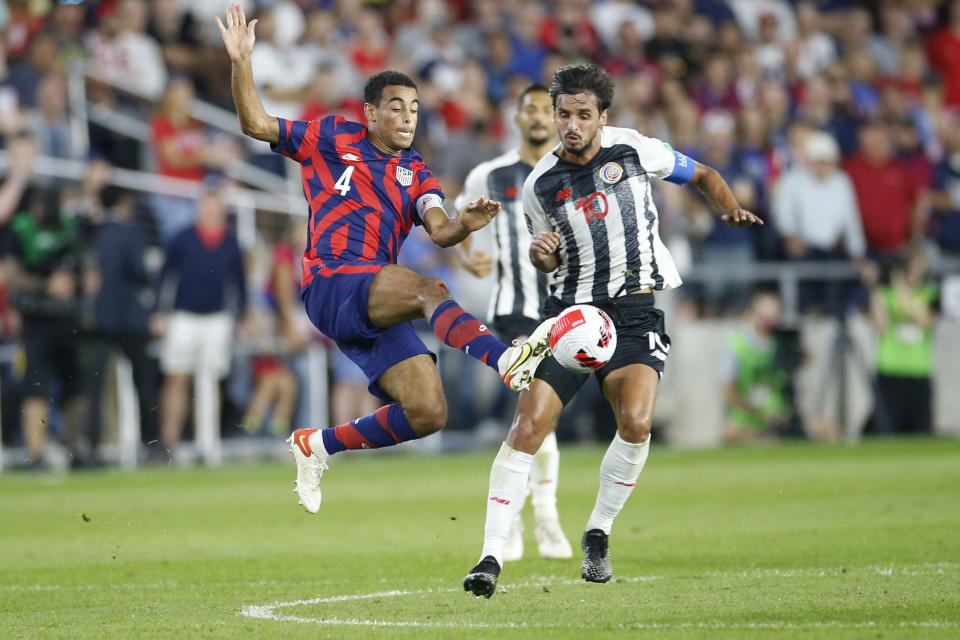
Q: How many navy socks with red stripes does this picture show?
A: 2